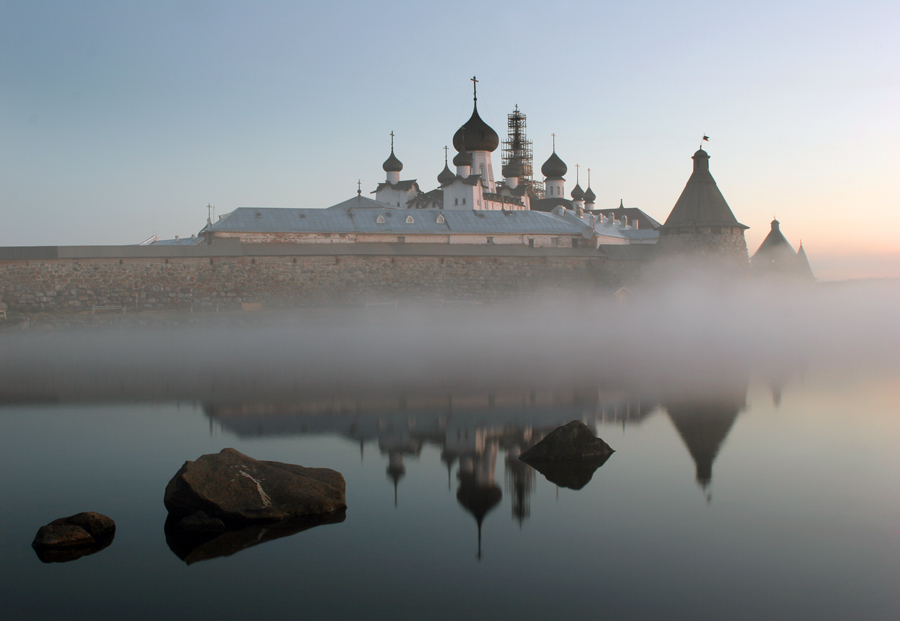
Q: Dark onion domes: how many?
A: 8